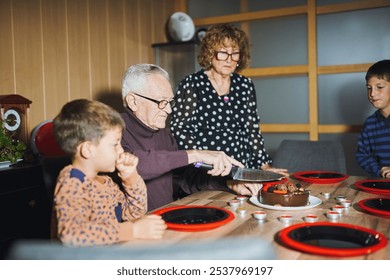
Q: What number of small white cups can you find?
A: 11